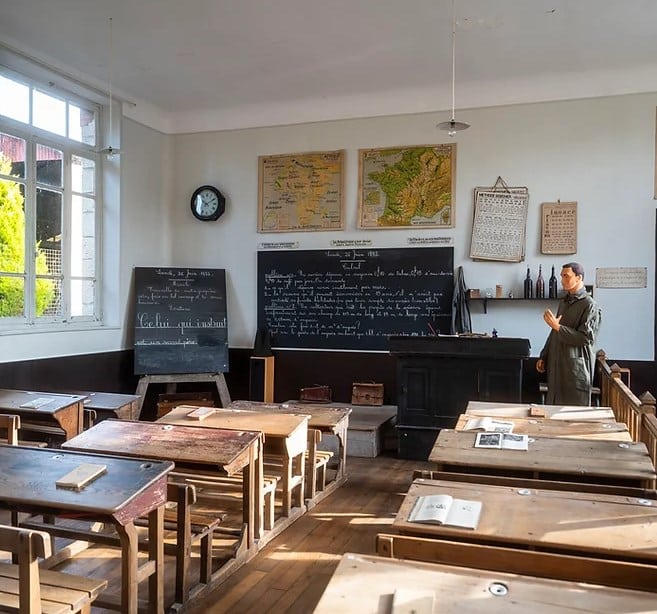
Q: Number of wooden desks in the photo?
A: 11